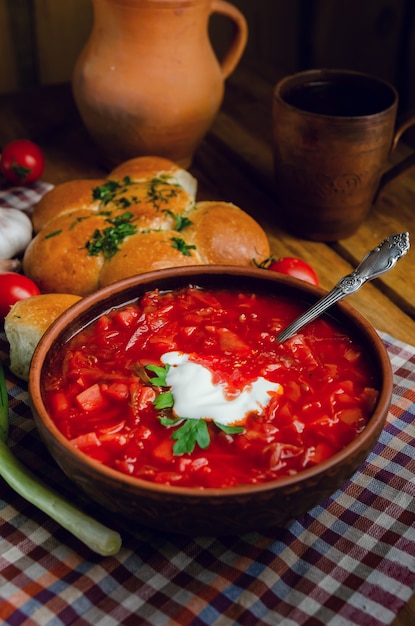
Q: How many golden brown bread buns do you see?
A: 7